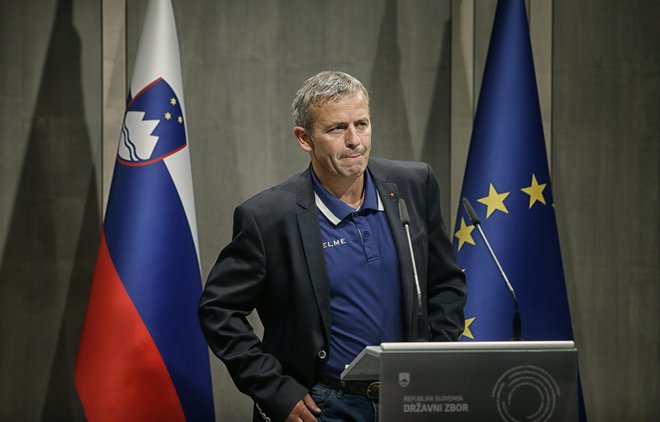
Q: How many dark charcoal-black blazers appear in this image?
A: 1